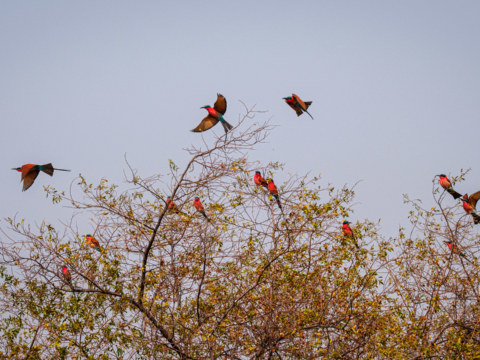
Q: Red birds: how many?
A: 13